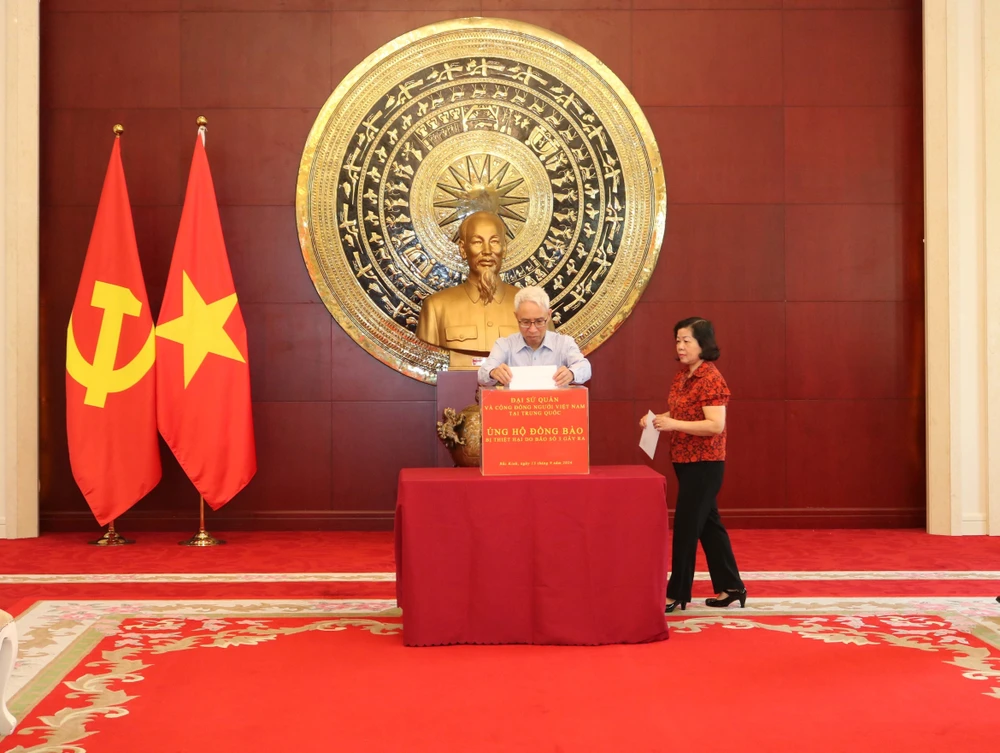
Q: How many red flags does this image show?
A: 2